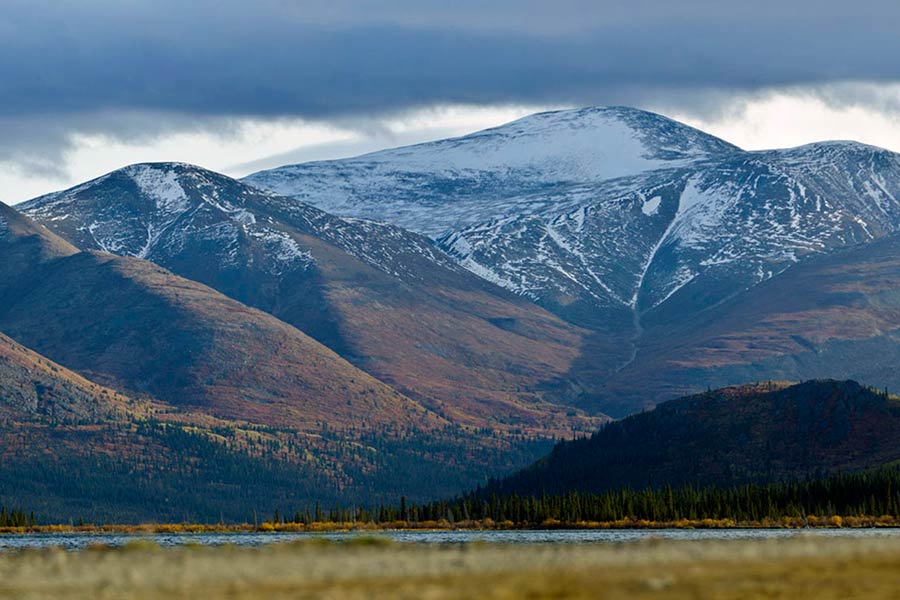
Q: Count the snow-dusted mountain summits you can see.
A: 3